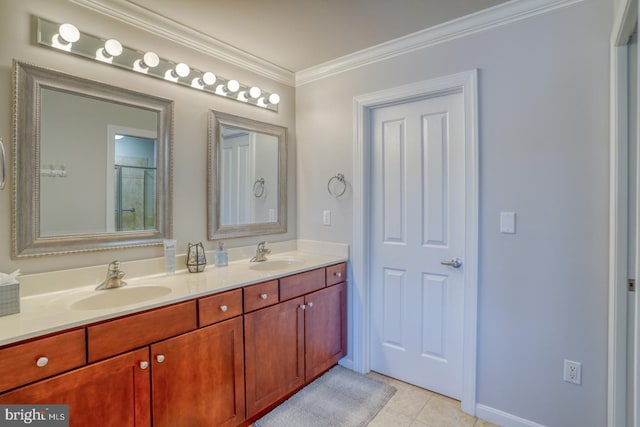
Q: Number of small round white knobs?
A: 8